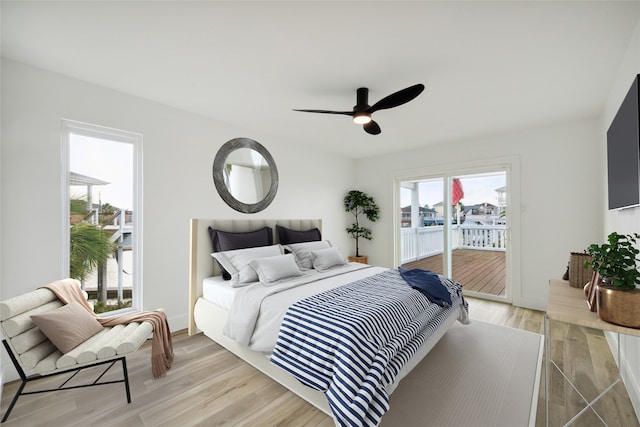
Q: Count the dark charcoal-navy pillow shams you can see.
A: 2